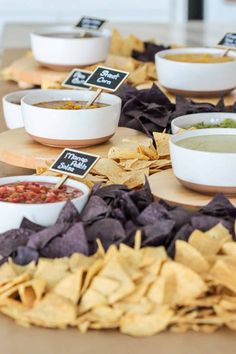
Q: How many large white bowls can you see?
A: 7